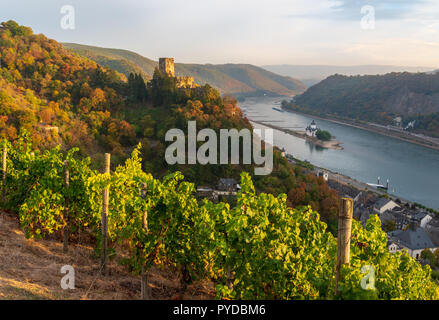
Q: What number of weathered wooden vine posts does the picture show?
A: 5